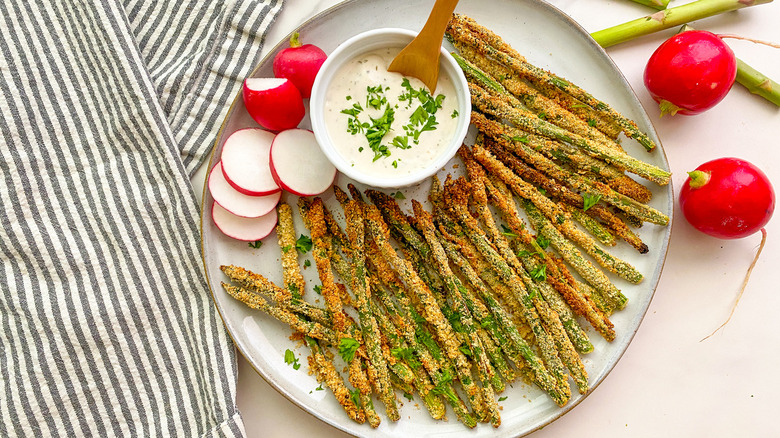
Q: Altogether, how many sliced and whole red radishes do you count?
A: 8